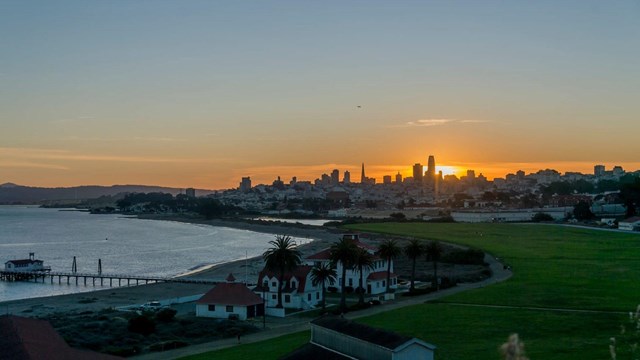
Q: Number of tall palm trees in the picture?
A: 7